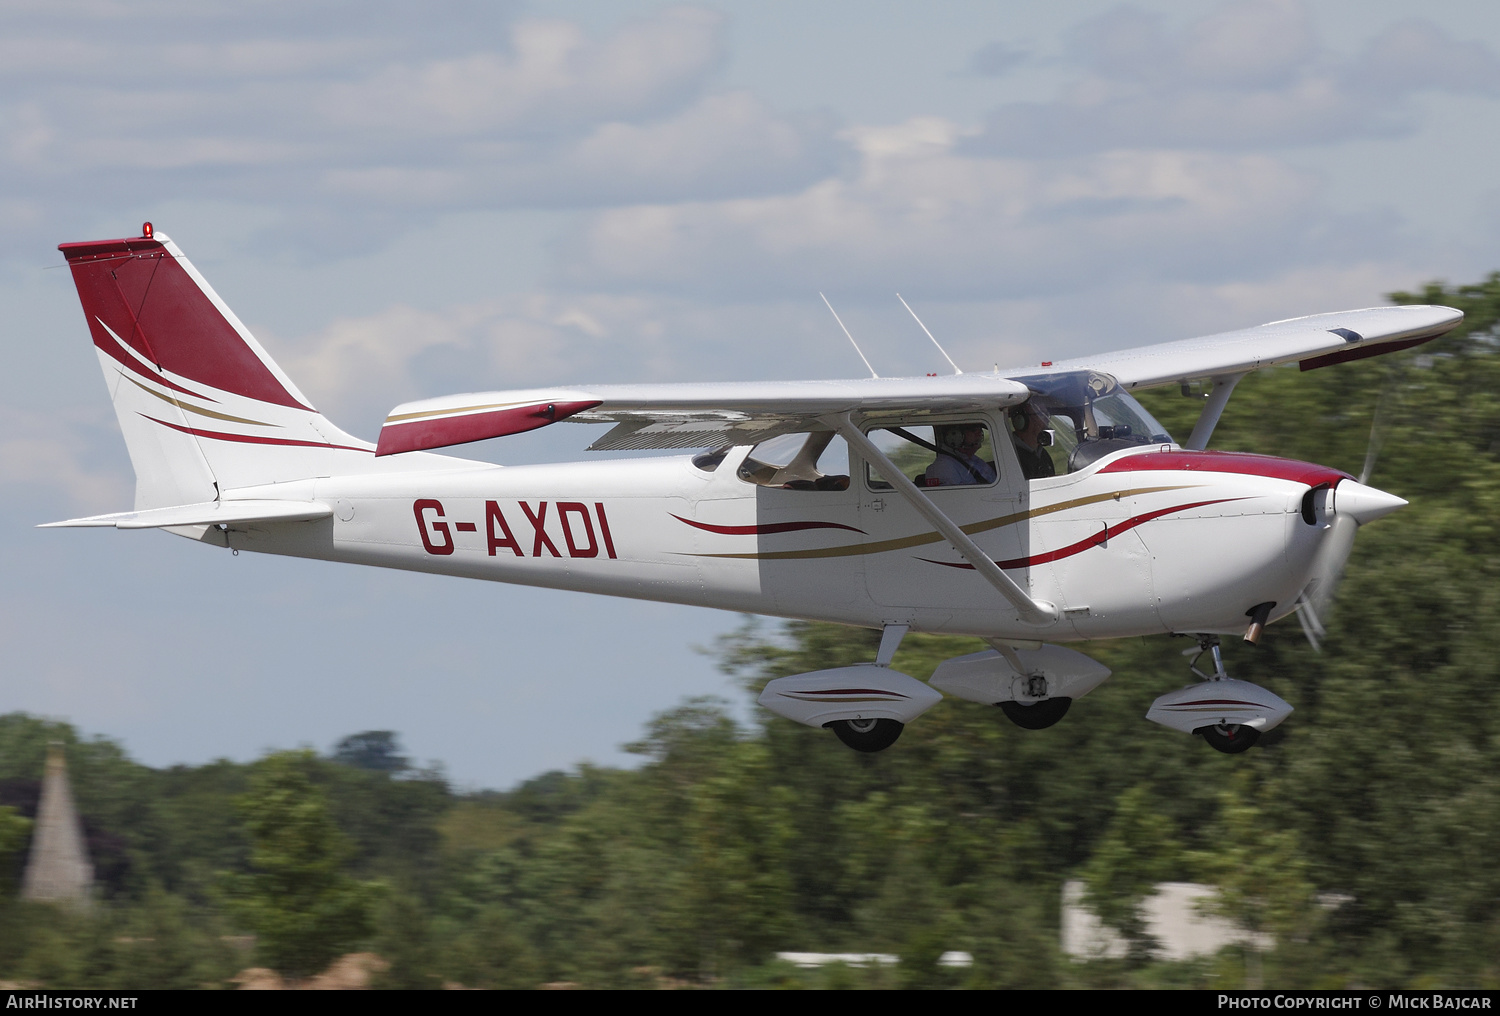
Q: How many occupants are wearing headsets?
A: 2